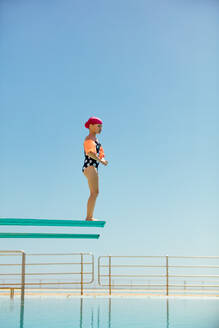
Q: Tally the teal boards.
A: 2